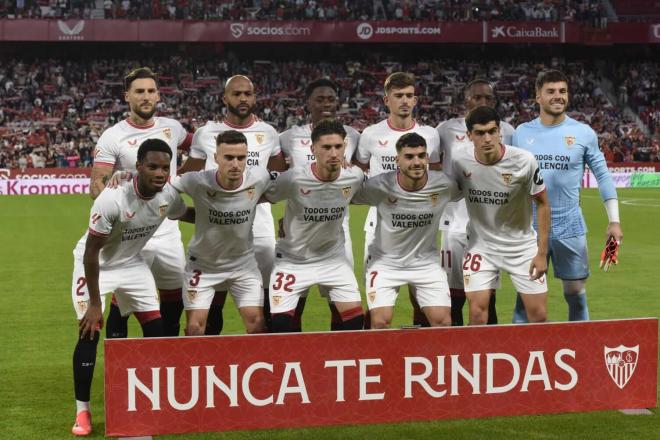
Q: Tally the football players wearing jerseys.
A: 11